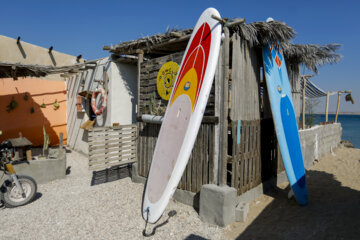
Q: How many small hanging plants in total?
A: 5